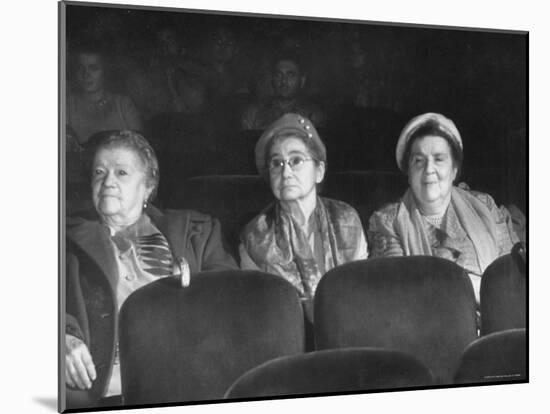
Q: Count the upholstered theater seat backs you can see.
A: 5